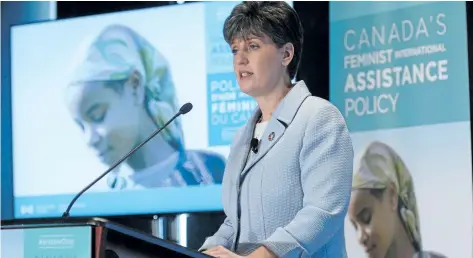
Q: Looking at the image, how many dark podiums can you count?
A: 1